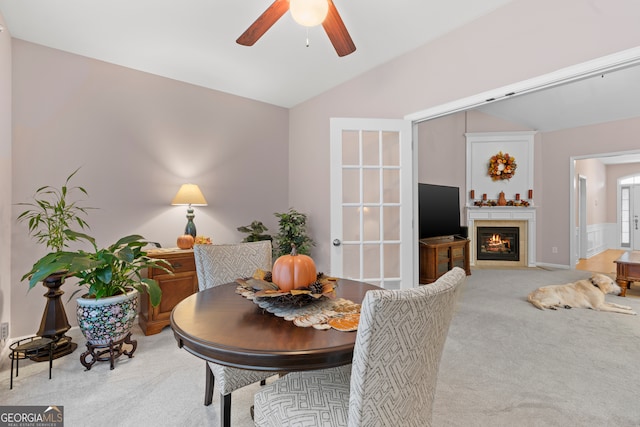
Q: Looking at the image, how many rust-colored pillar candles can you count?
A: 4